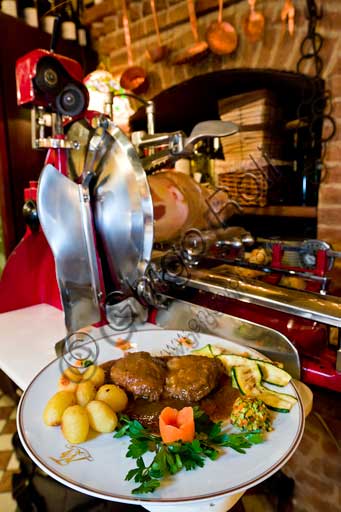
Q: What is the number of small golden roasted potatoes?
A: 7